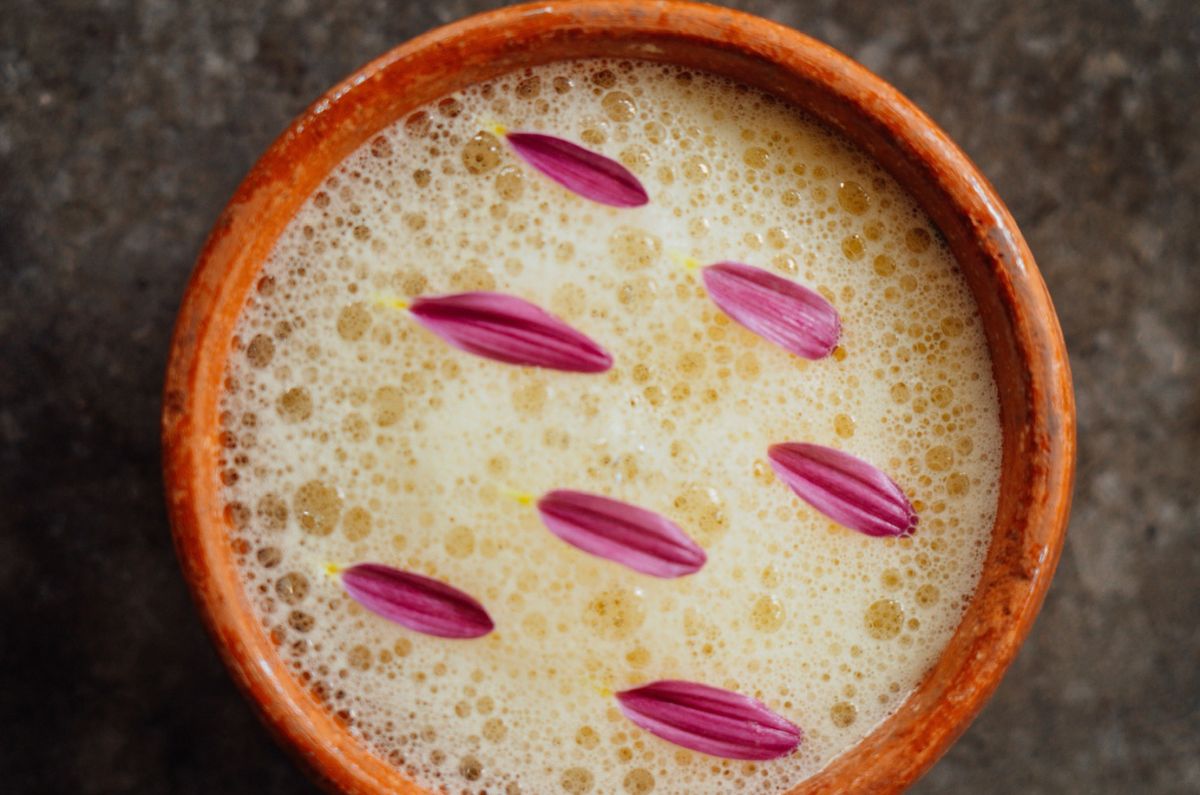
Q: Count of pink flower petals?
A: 7